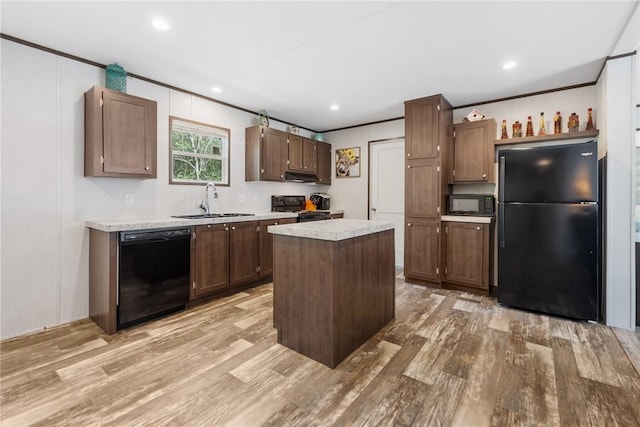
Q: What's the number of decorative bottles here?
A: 7